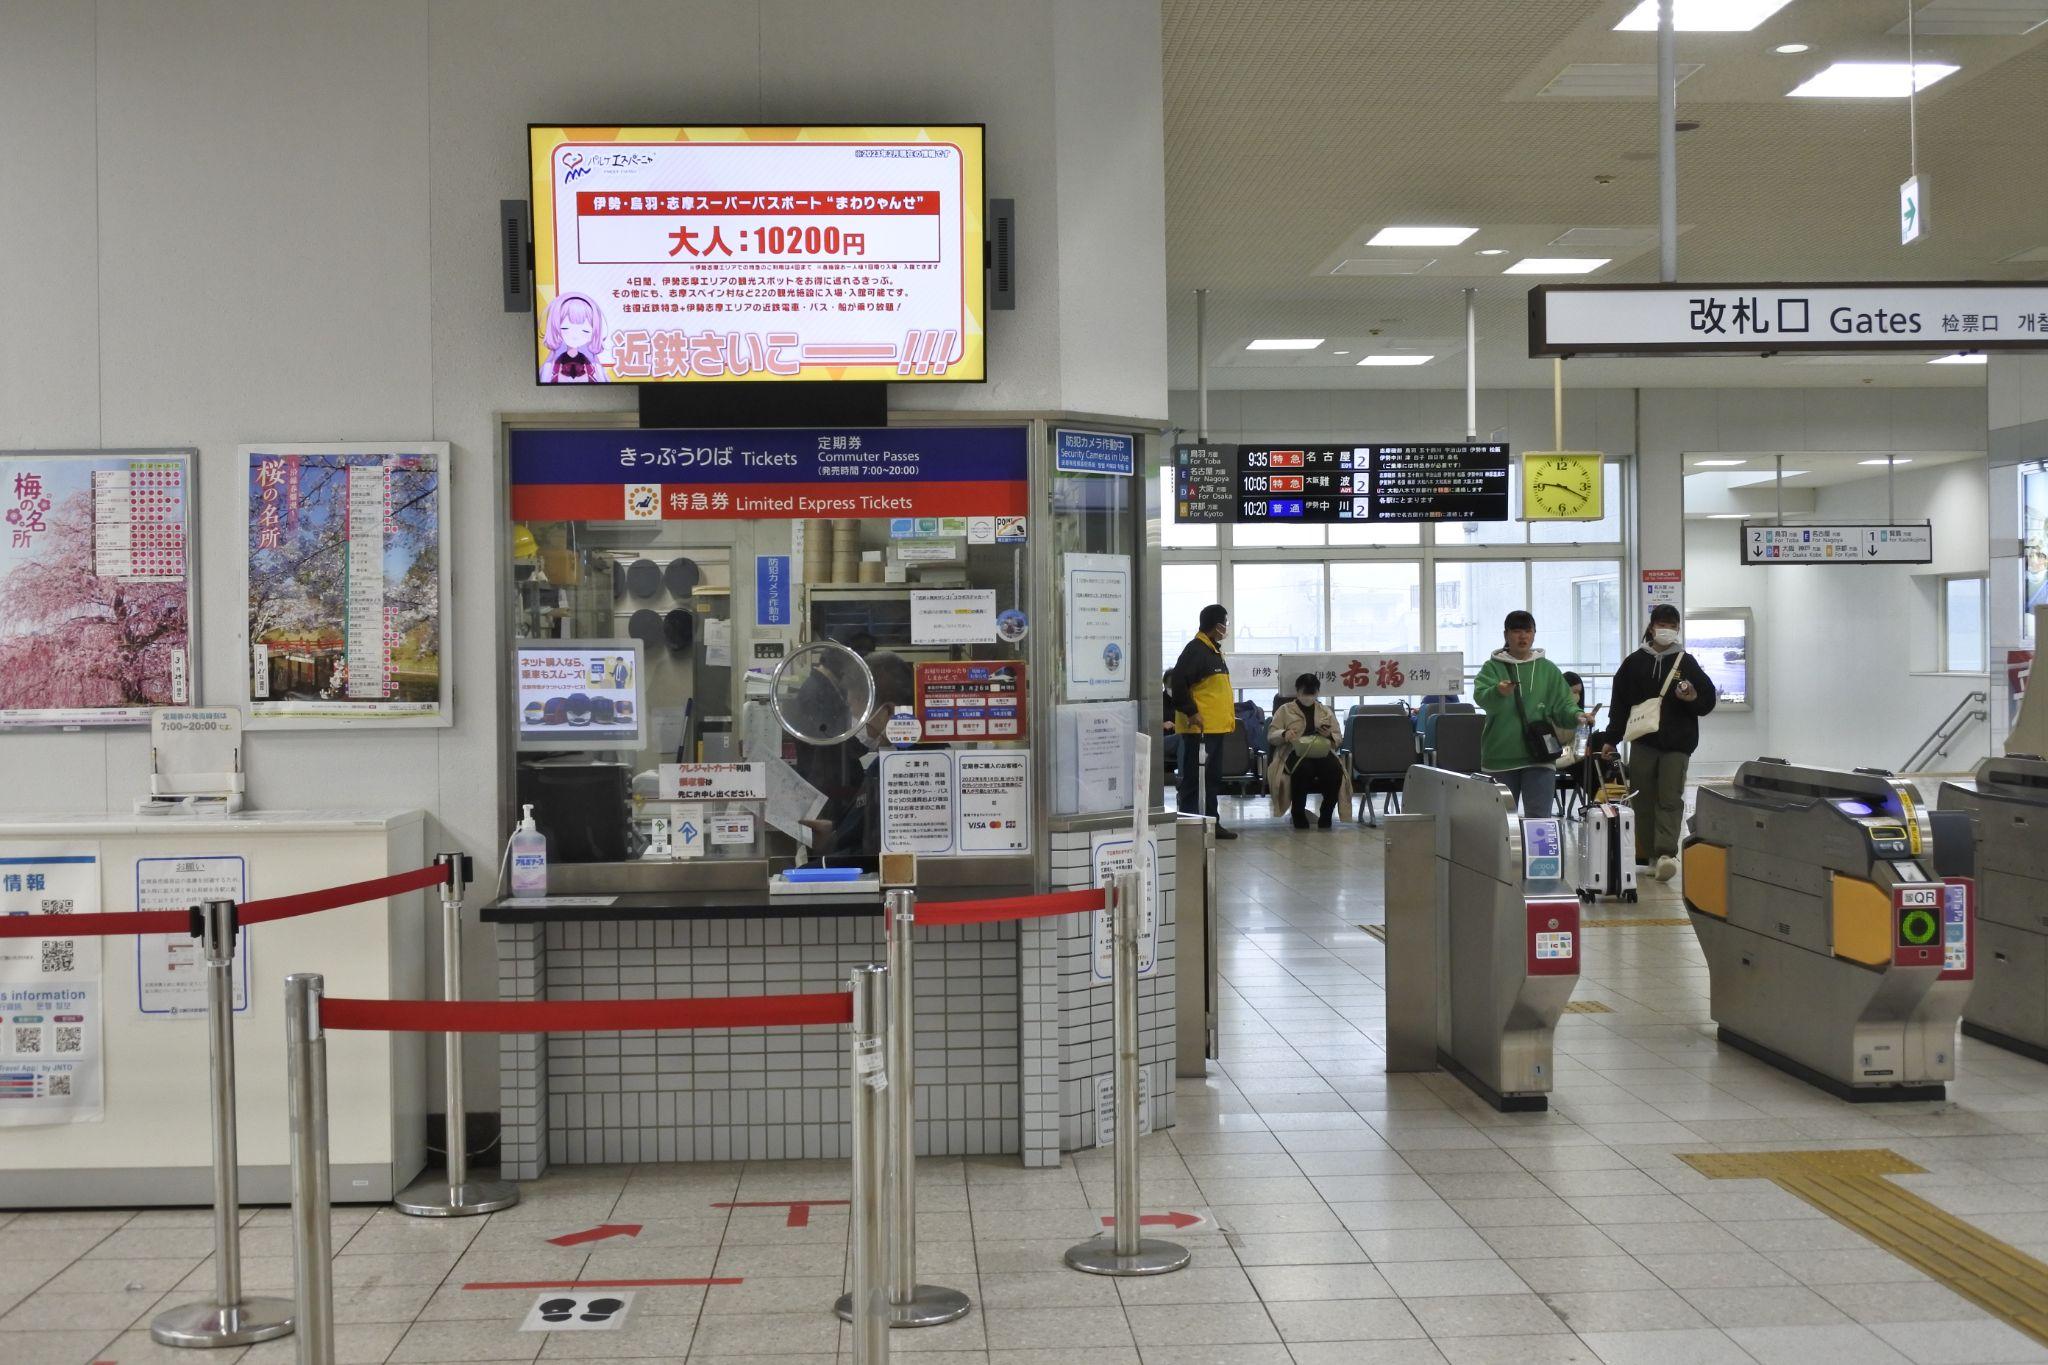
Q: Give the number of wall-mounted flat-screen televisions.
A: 1